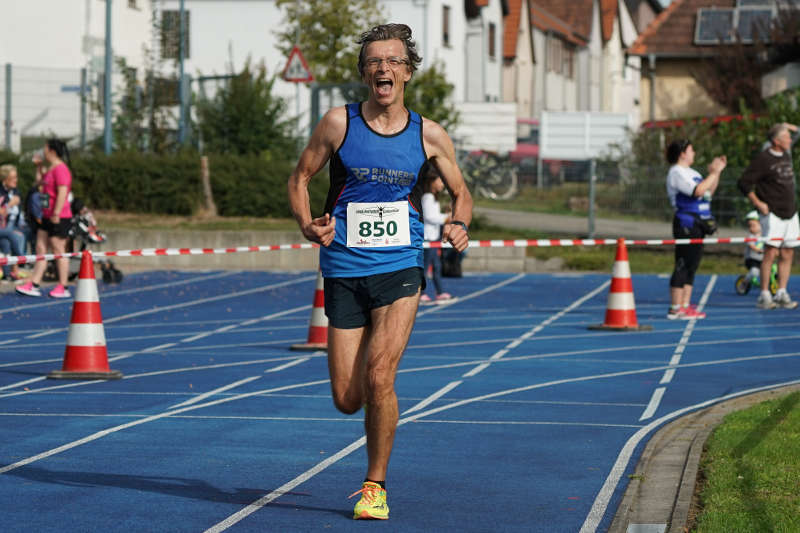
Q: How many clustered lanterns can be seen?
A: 0